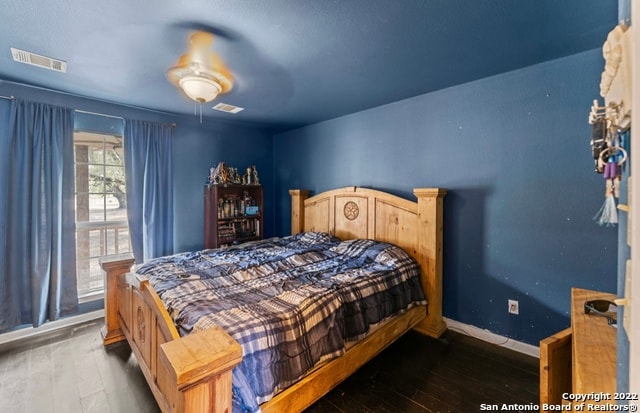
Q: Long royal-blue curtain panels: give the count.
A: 2